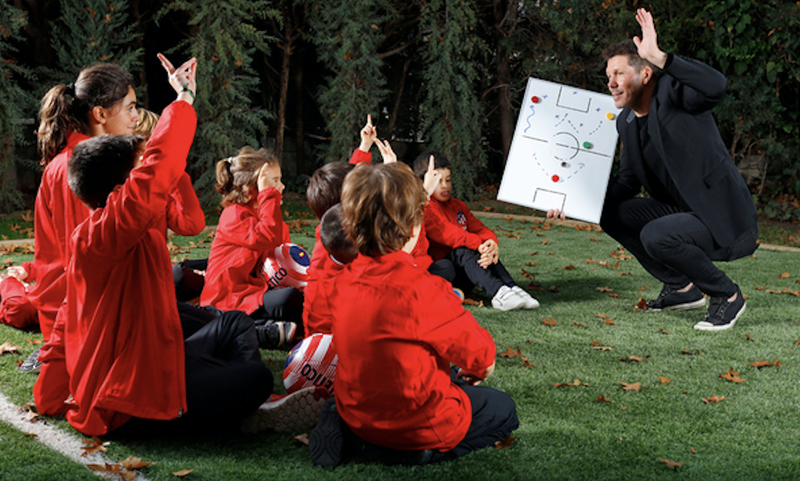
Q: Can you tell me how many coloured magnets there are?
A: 4